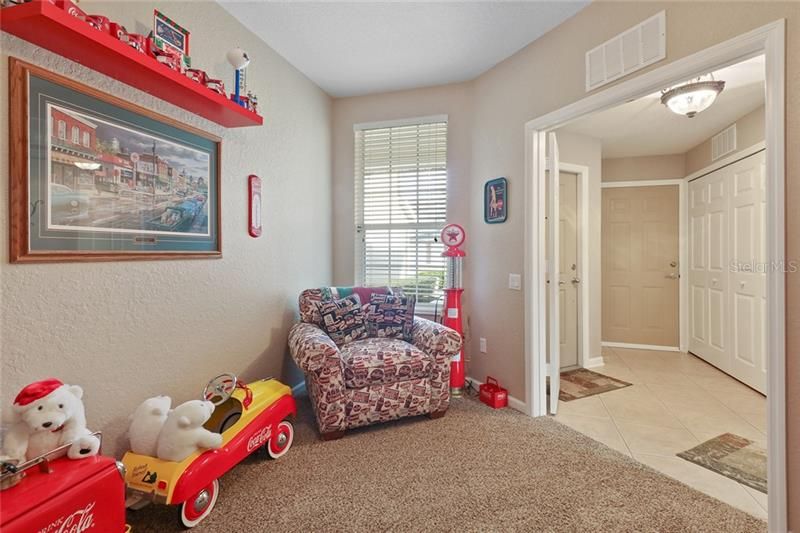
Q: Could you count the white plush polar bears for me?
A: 3